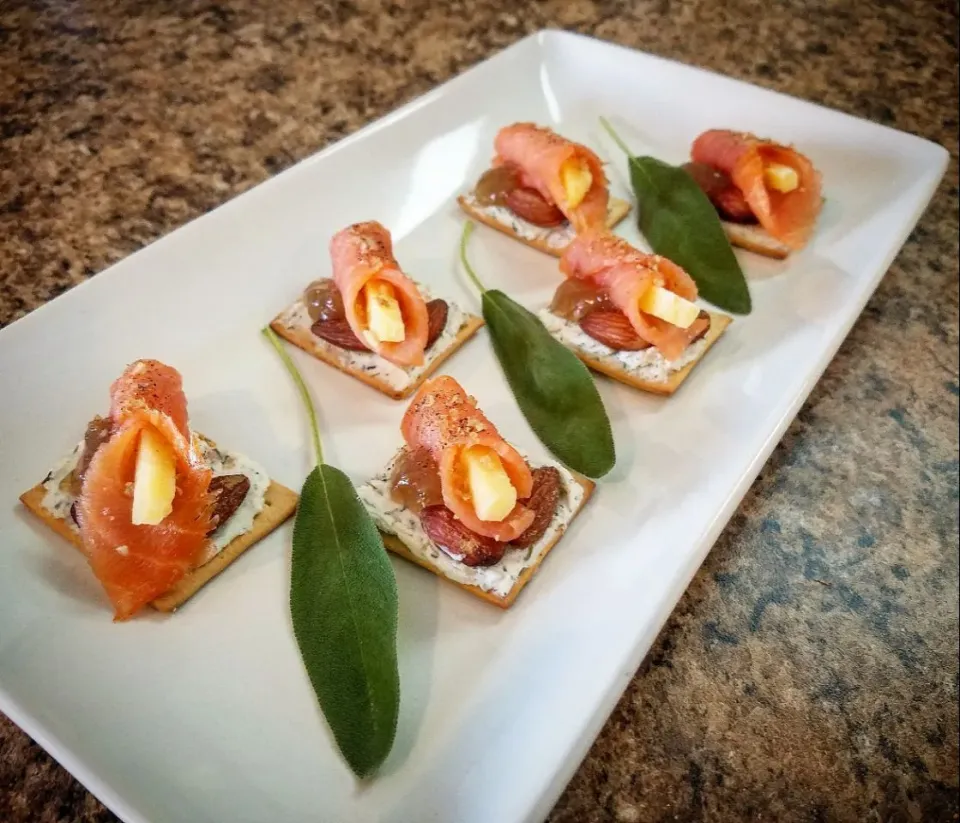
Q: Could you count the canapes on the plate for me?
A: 6